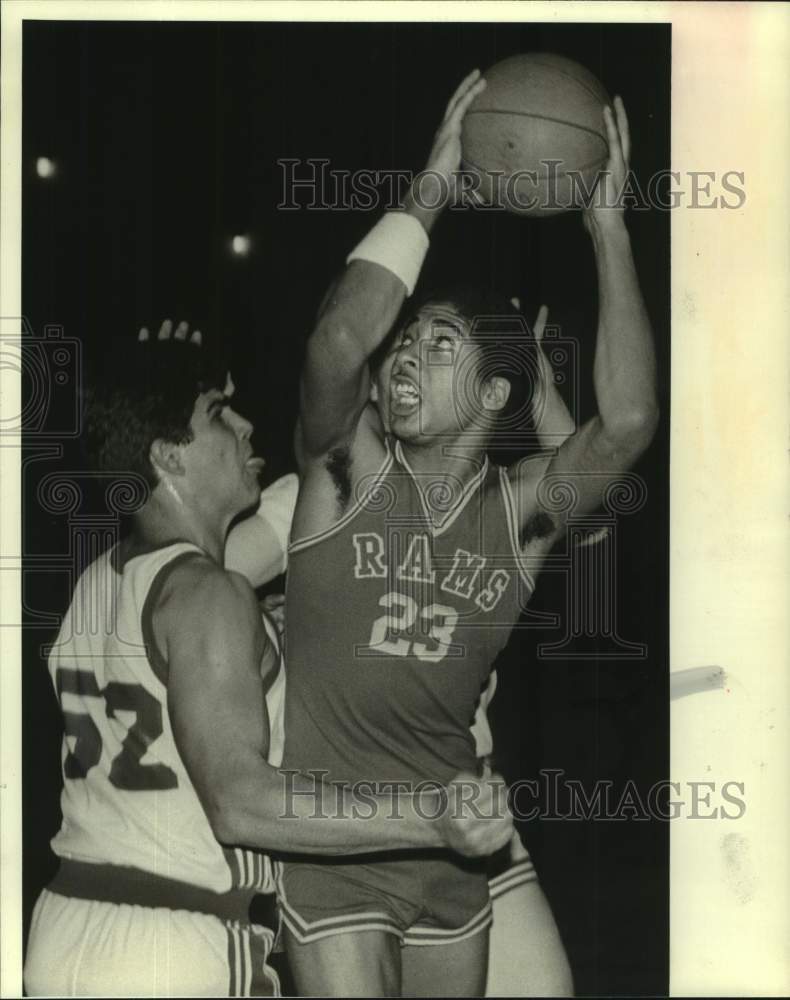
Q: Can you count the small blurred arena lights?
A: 2